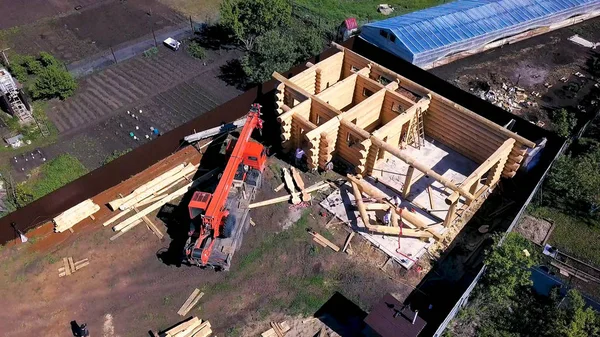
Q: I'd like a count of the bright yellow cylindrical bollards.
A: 0